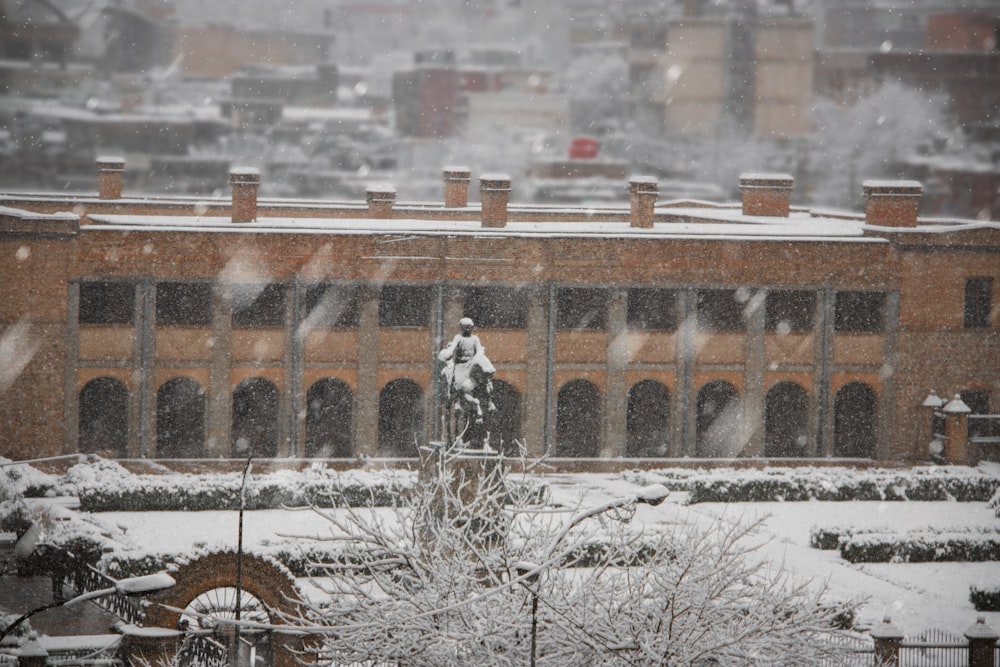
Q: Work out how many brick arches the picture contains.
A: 12